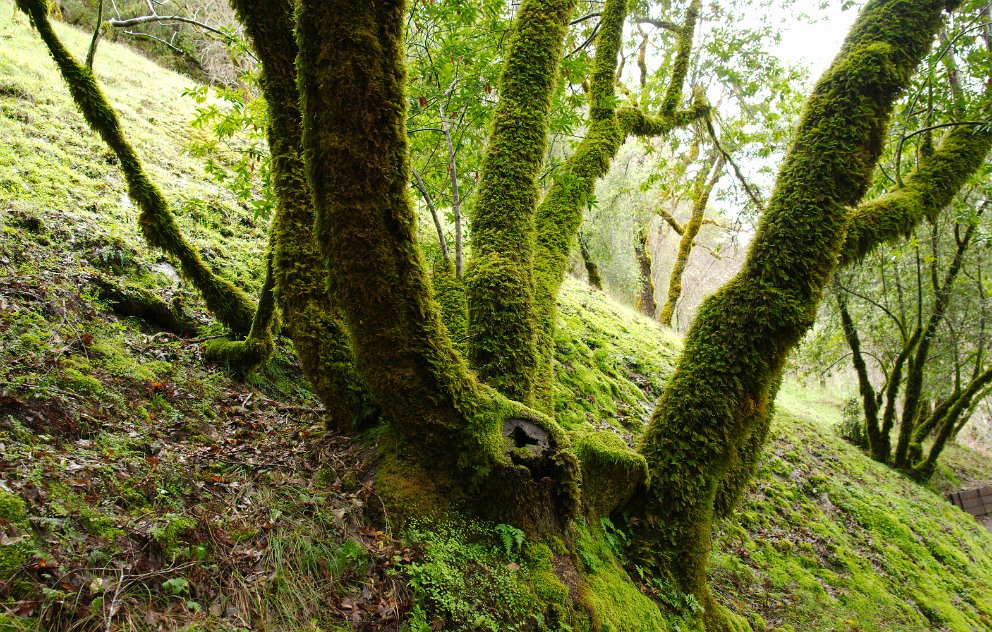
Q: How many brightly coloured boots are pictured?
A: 0